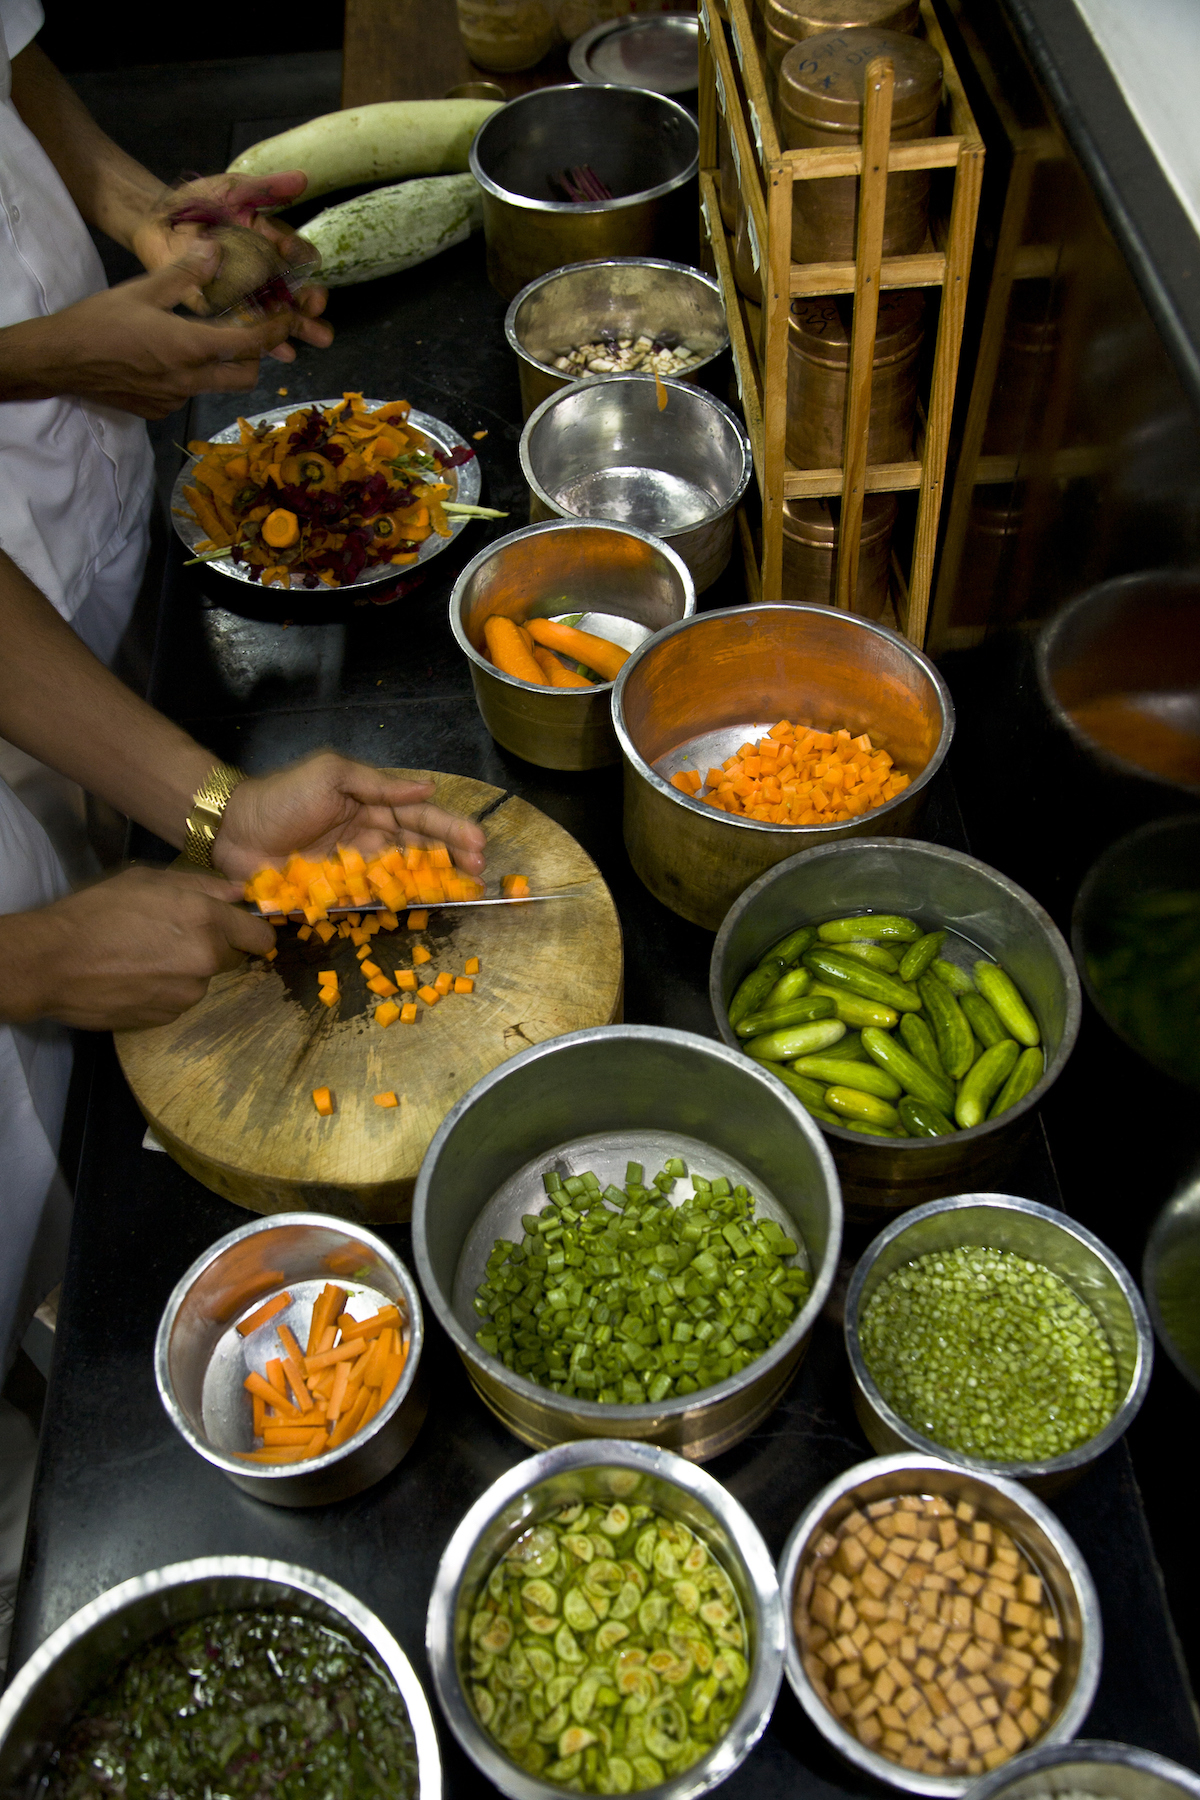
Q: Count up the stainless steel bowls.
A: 13